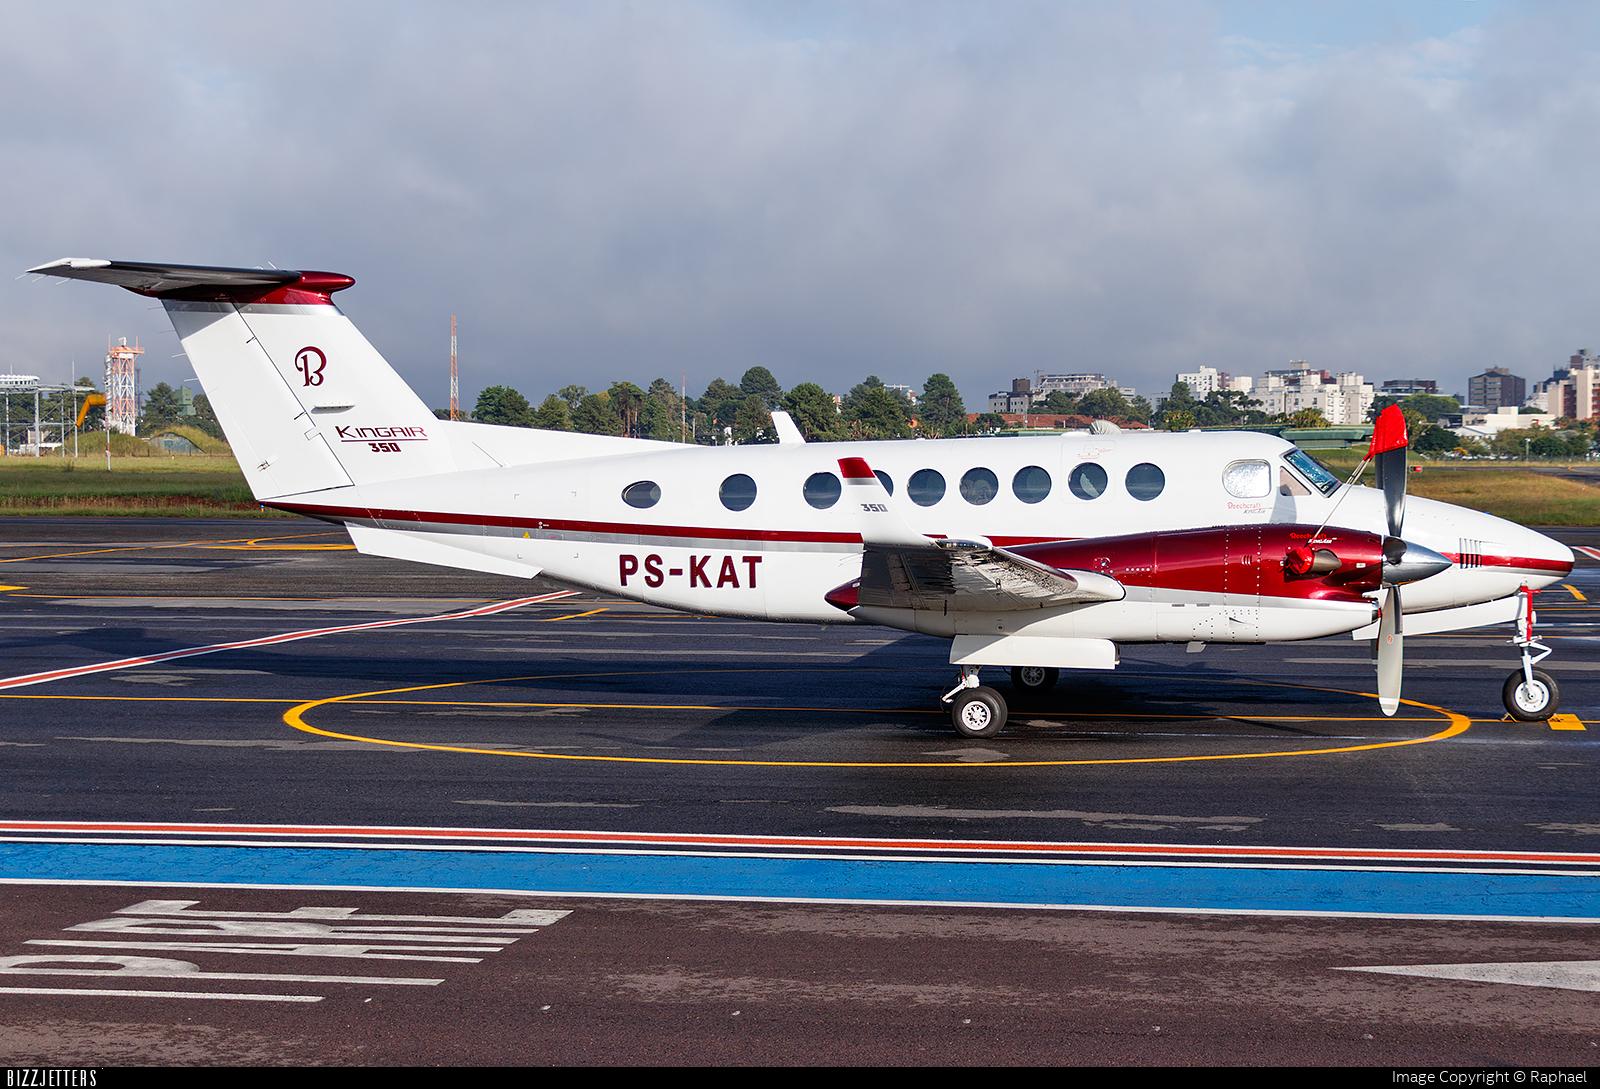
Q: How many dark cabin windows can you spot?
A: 9